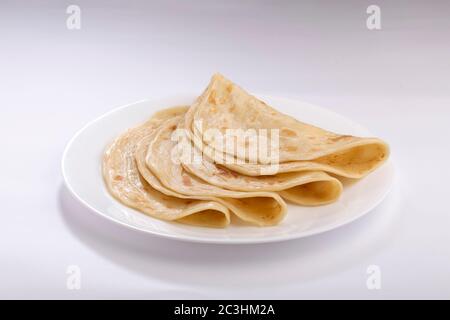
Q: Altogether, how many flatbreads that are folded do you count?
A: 4